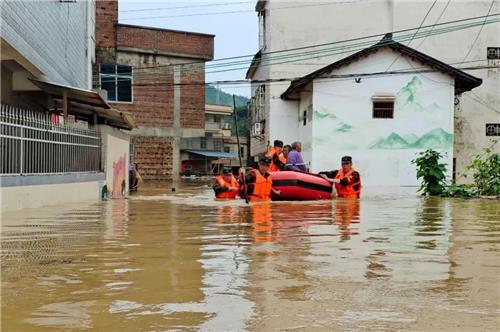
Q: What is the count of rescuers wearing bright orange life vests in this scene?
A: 4